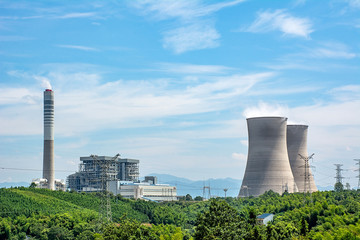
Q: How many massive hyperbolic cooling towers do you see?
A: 2